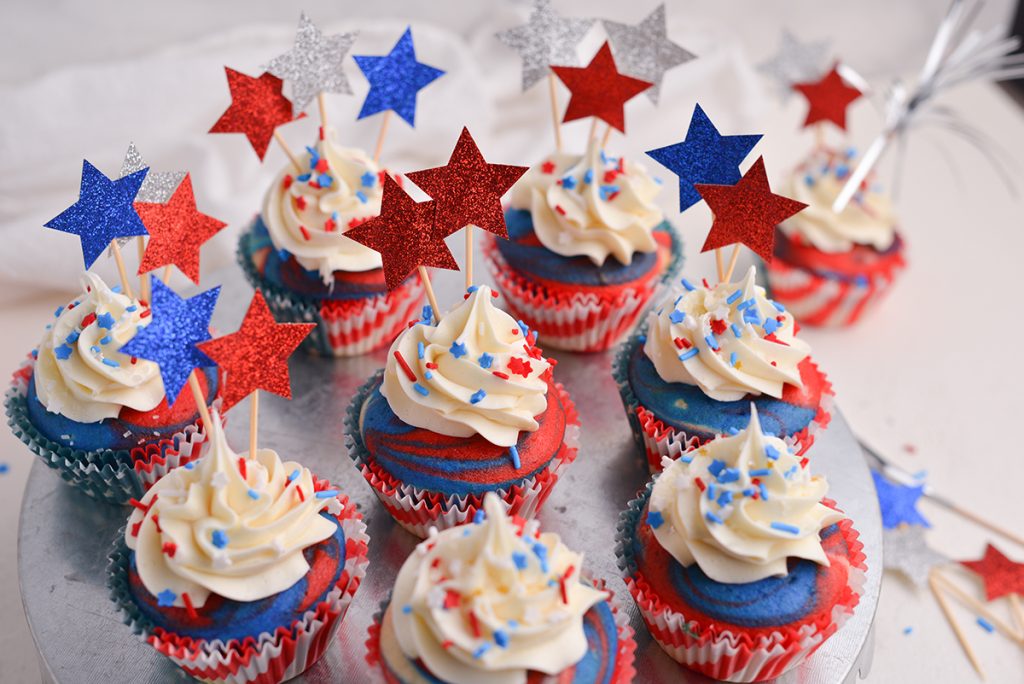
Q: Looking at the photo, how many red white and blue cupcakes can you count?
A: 9